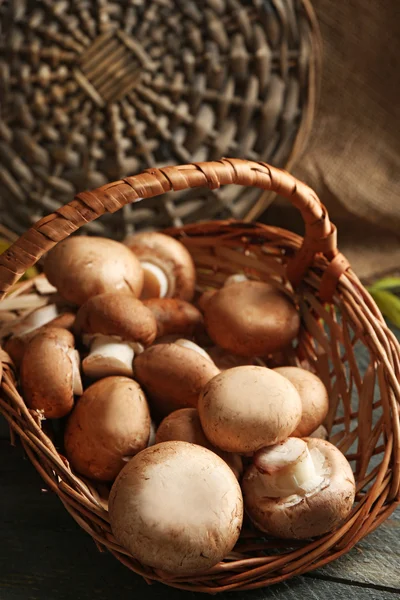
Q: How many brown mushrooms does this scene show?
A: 14